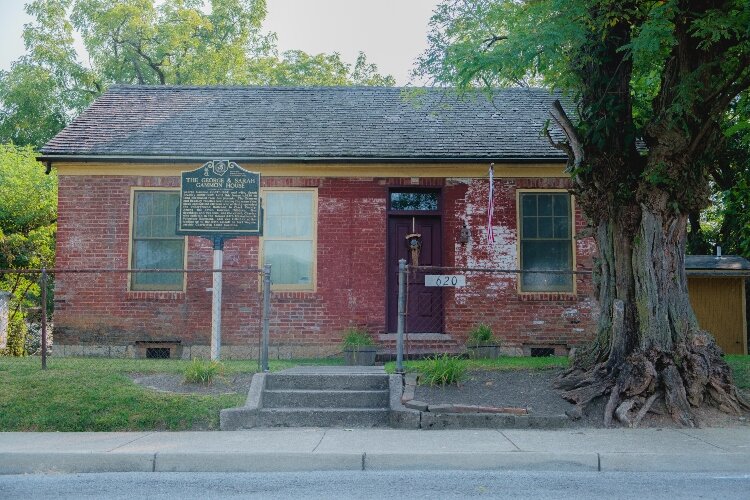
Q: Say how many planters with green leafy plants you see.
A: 2